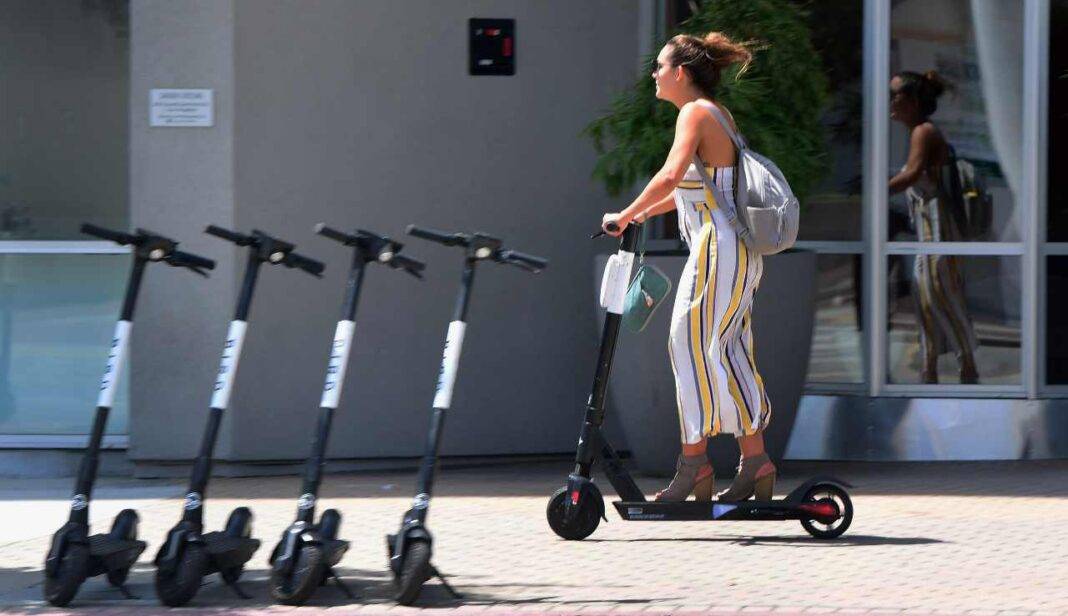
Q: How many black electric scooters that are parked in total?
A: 4